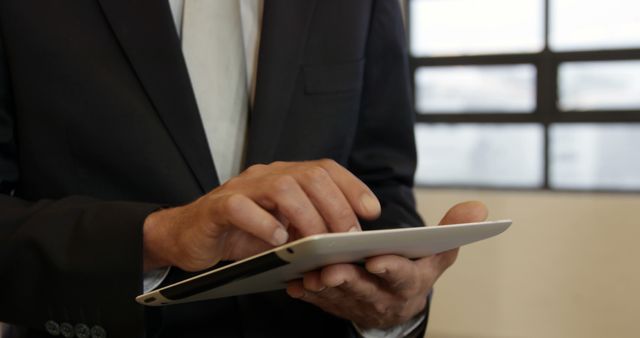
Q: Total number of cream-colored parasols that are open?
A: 0